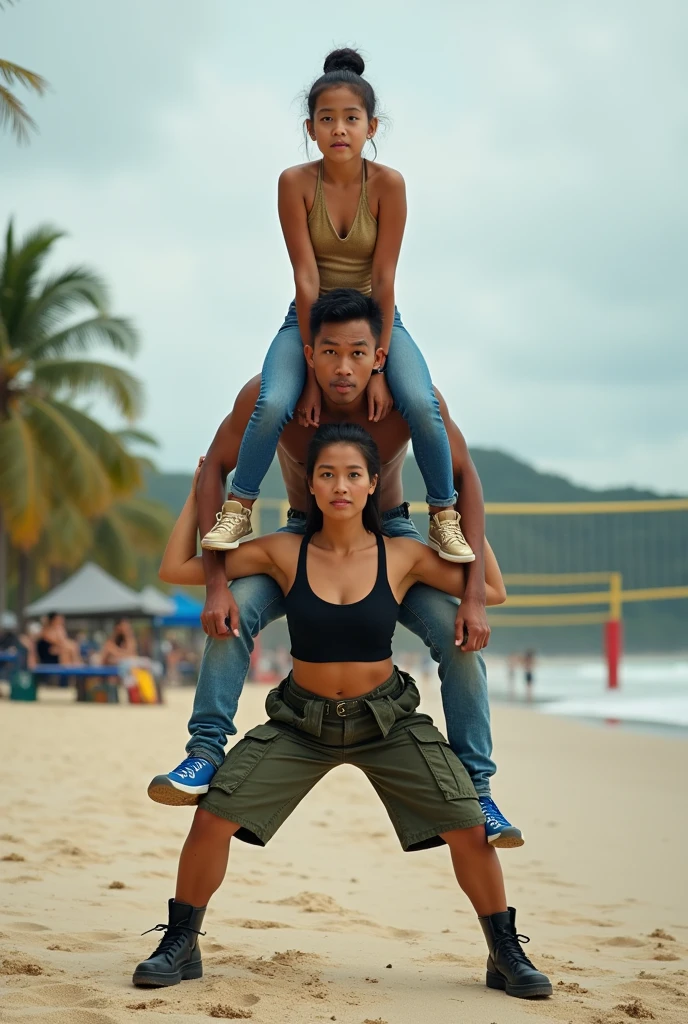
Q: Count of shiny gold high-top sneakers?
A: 2